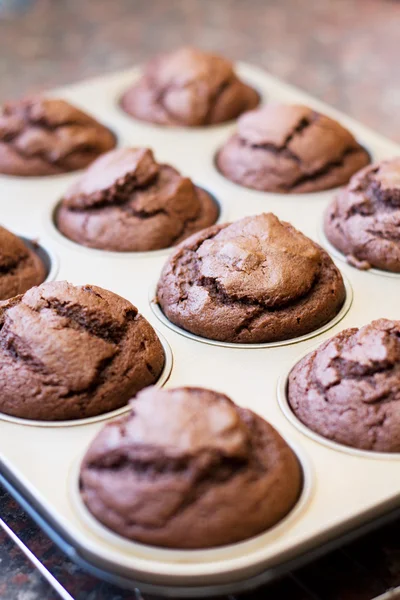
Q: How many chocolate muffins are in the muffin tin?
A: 10